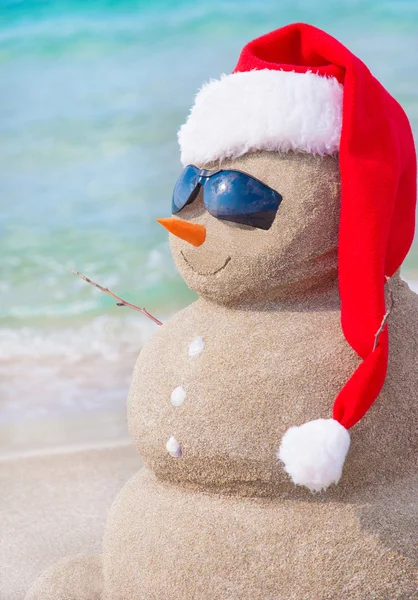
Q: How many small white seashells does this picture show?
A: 3